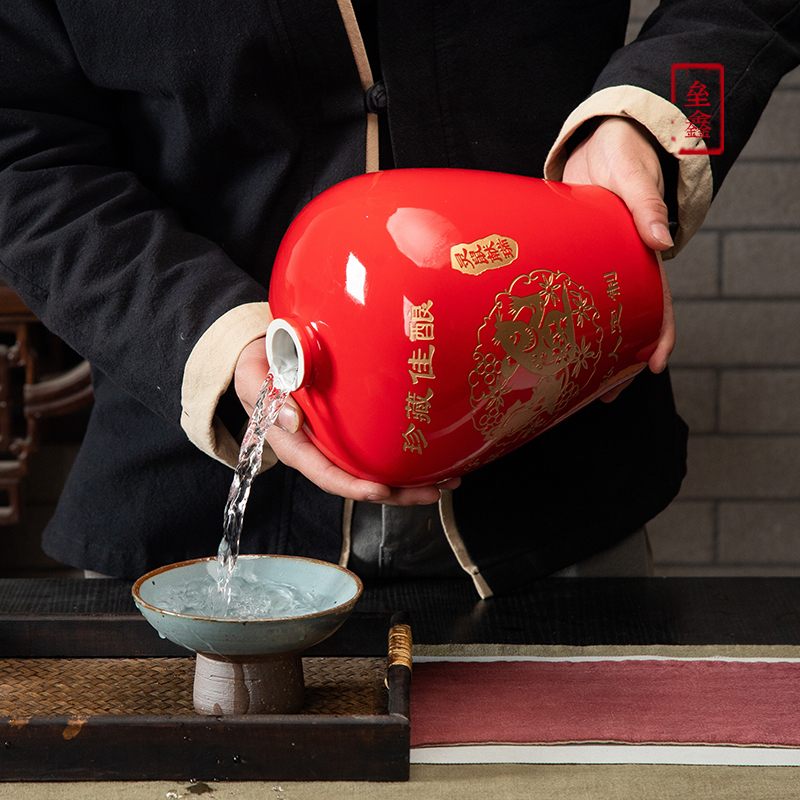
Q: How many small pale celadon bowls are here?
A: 1